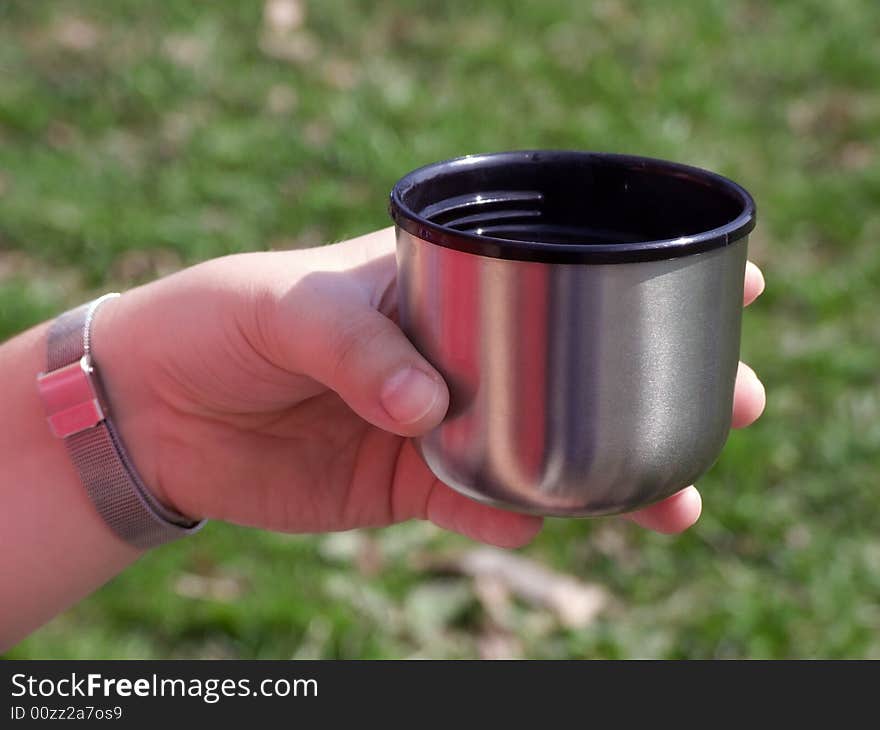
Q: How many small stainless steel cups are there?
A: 1